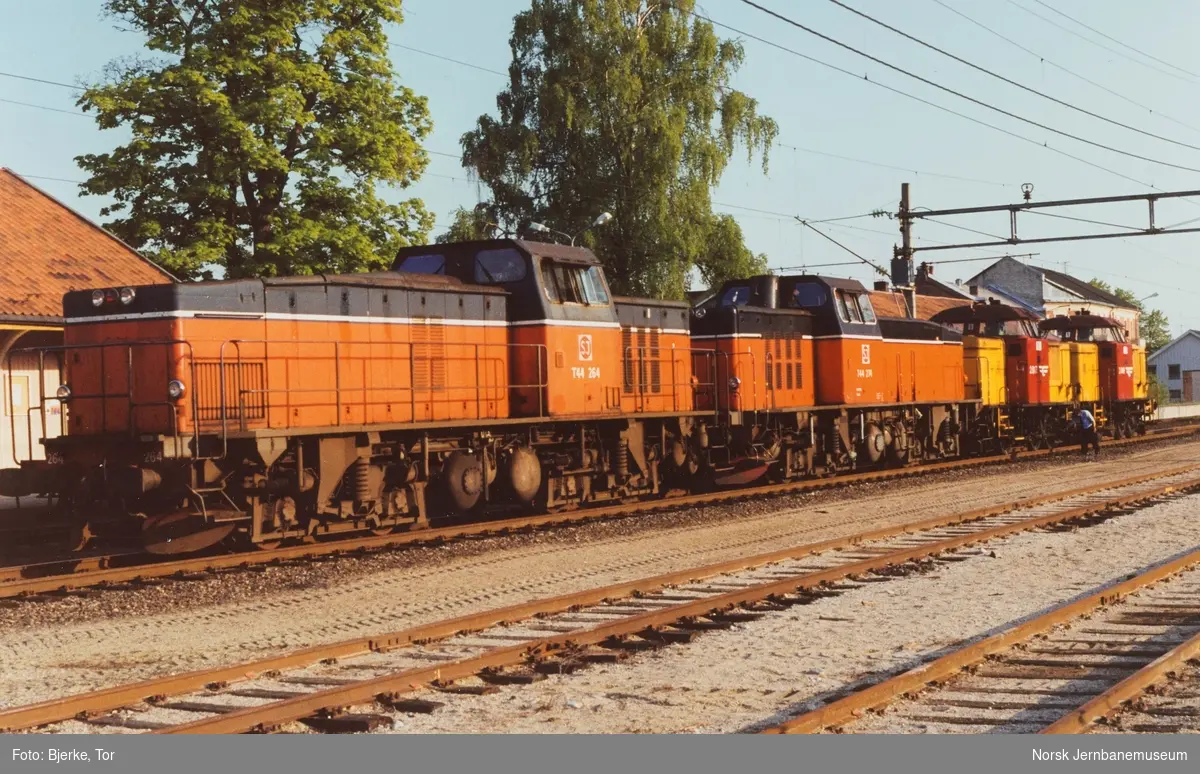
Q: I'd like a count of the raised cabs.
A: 4